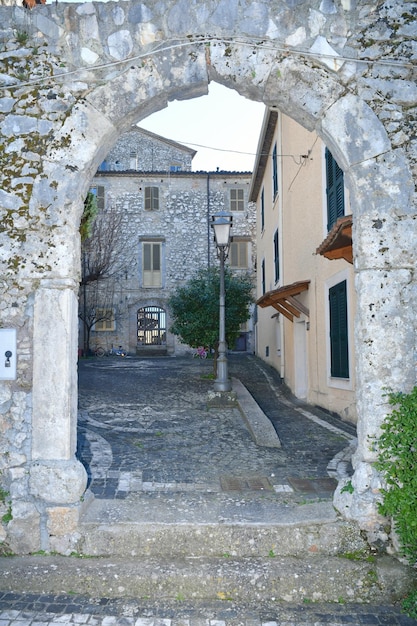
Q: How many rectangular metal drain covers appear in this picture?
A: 2